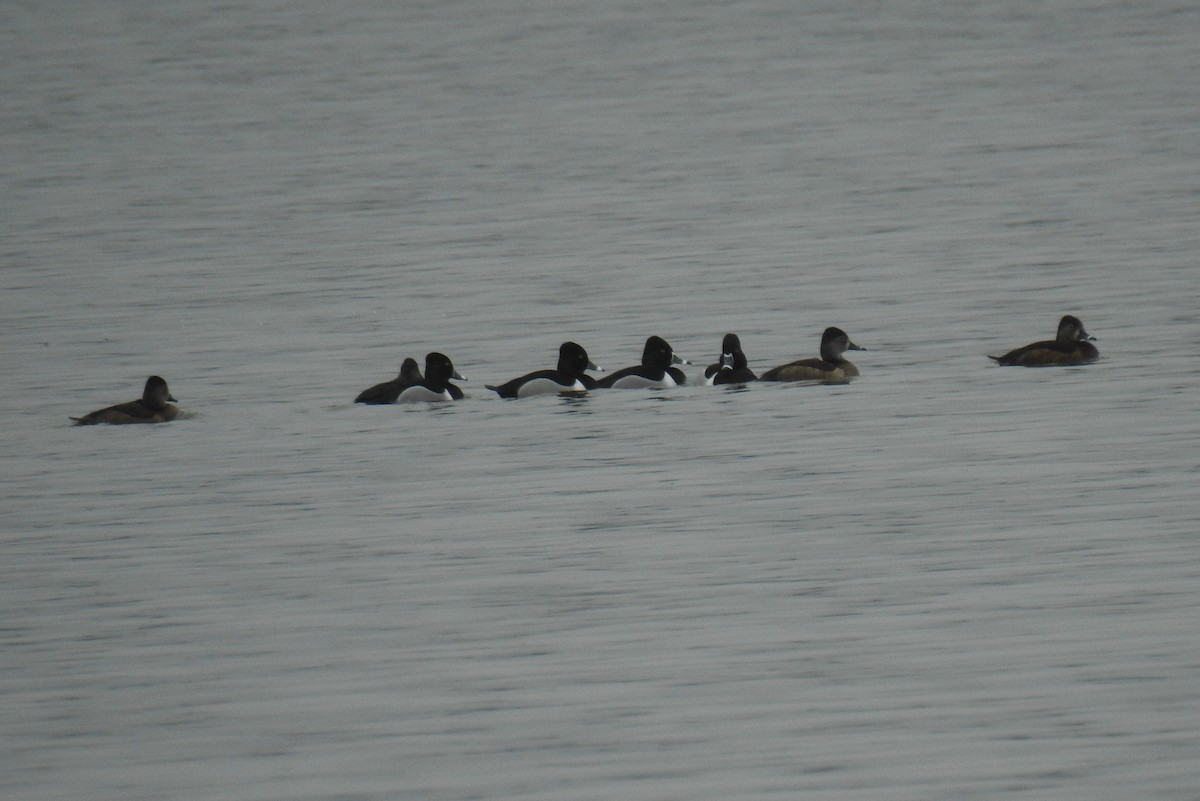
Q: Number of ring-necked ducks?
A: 8